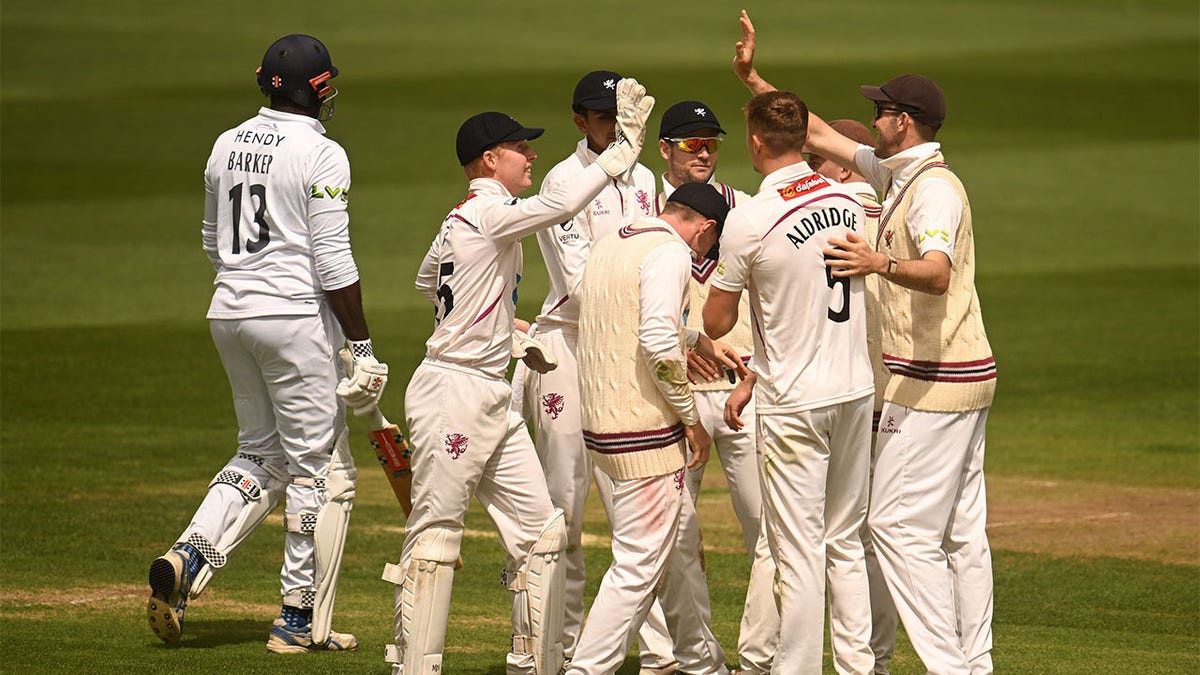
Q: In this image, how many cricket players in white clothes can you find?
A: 8